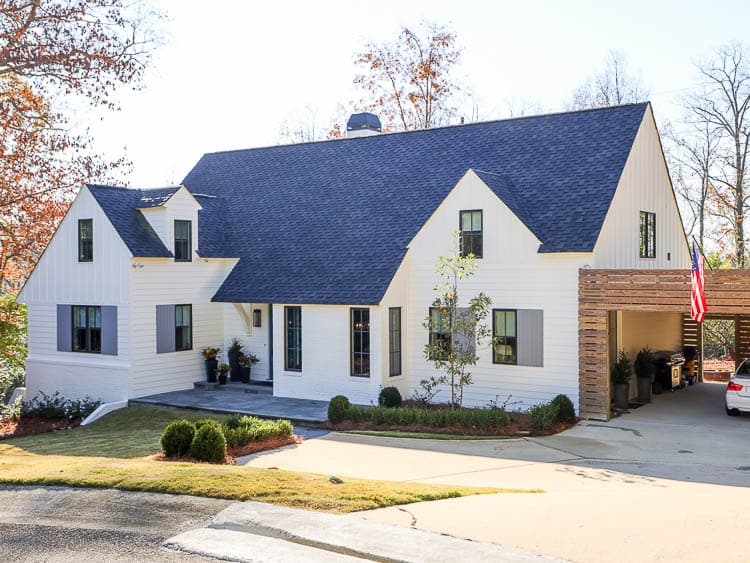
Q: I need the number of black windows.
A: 11